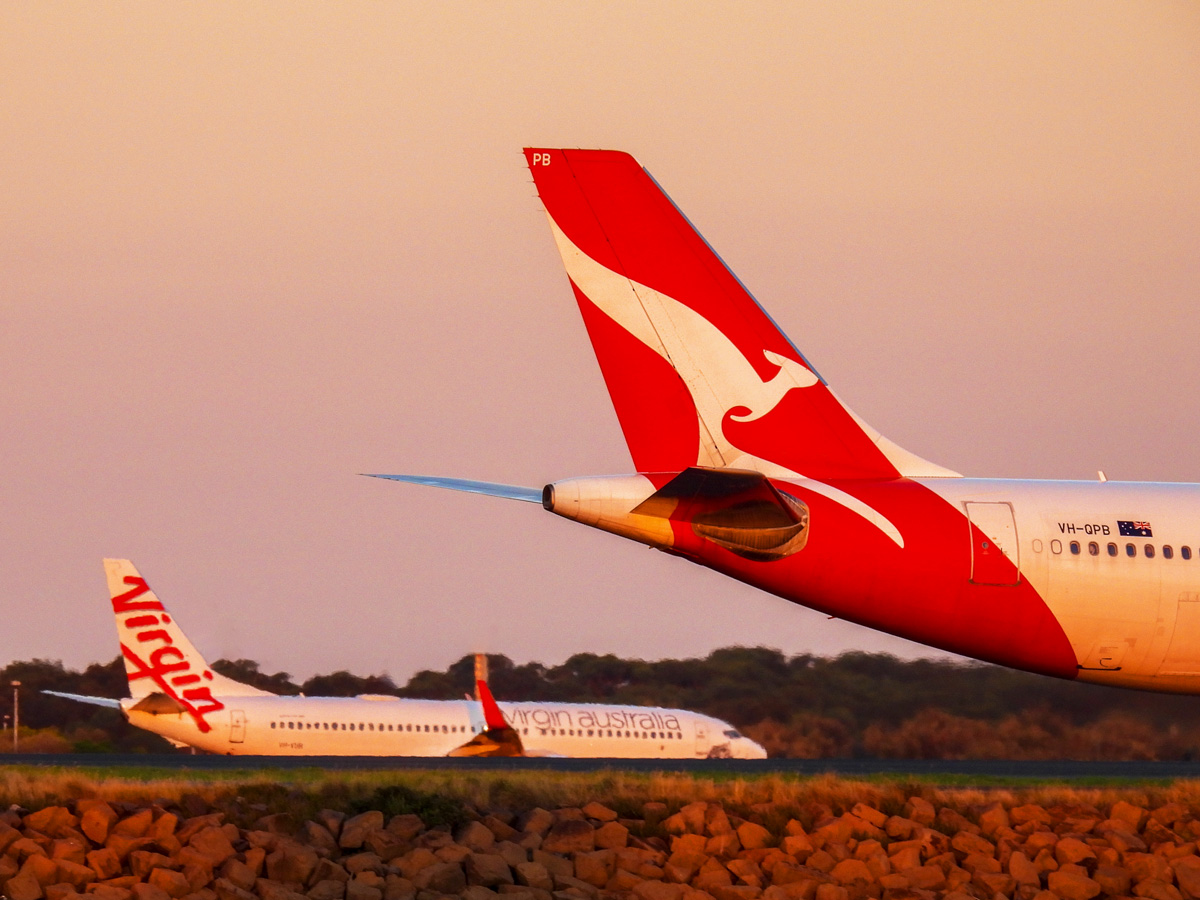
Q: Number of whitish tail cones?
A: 2